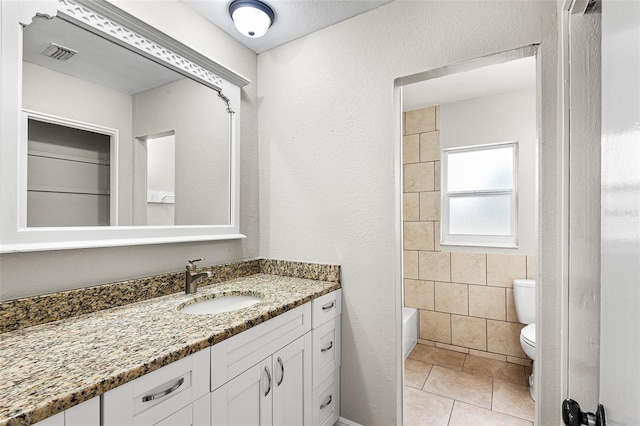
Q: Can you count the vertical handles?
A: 2